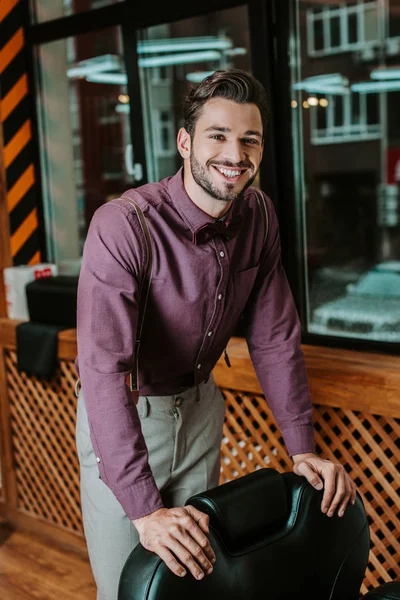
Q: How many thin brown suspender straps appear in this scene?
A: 2